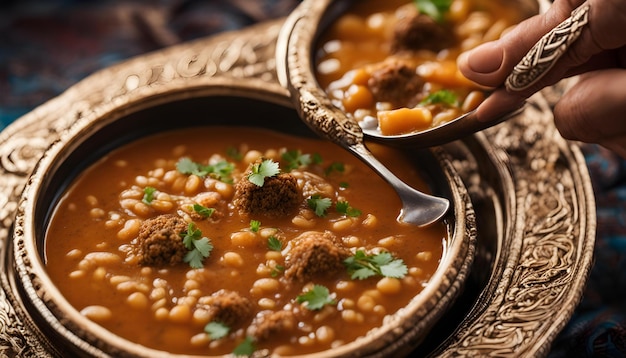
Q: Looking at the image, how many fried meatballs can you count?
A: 7